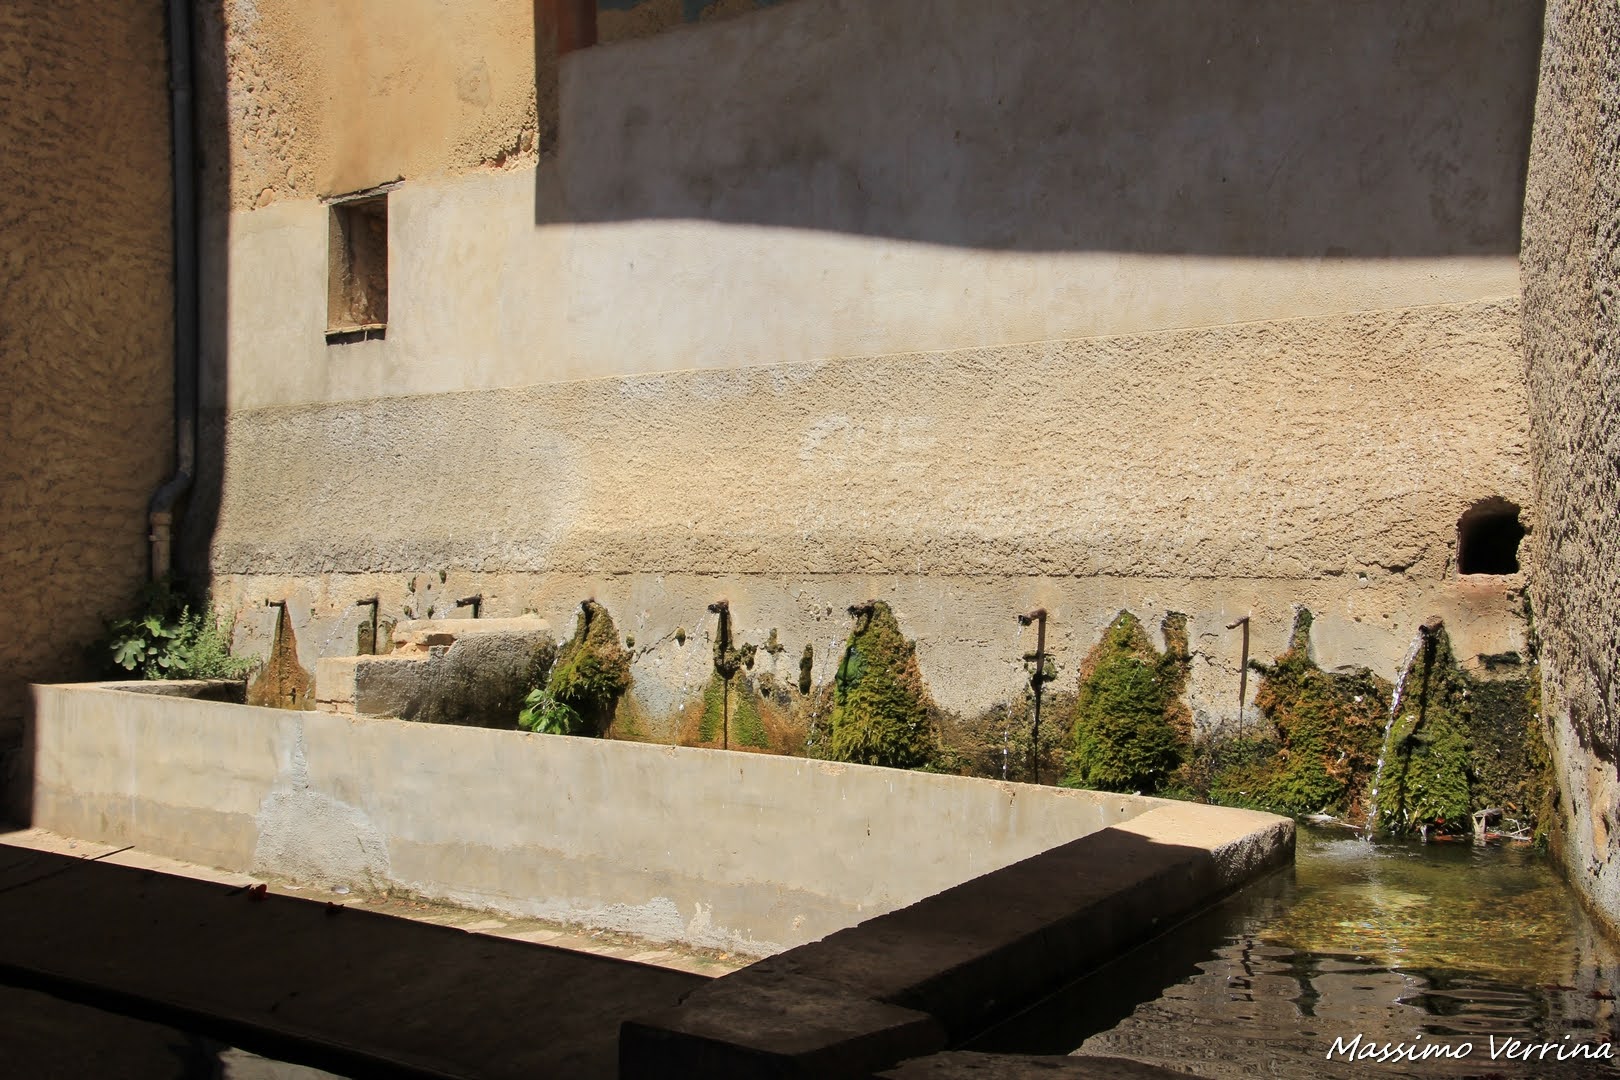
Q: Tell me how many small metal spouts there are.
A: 9